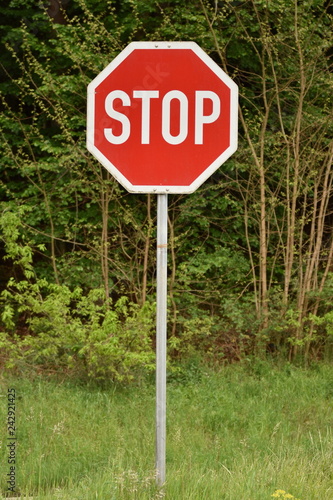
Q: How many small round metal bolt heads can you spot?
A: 4